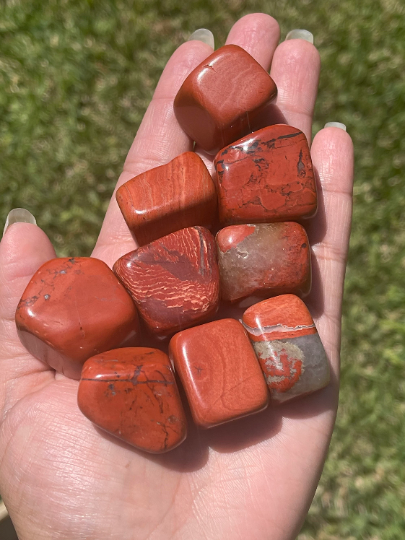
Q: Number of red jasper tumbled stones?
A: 9